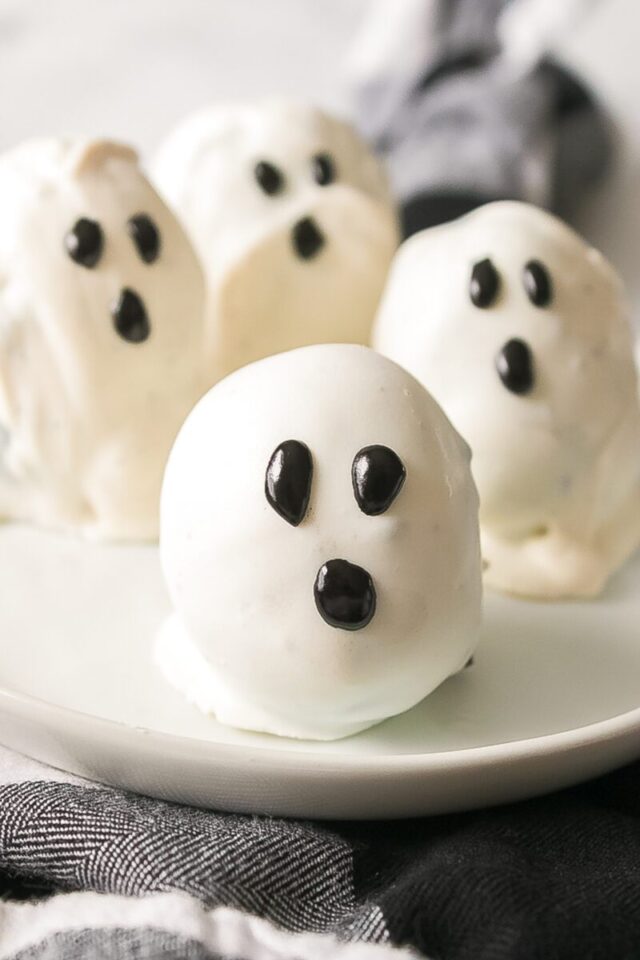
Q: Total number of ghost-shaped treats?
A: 4